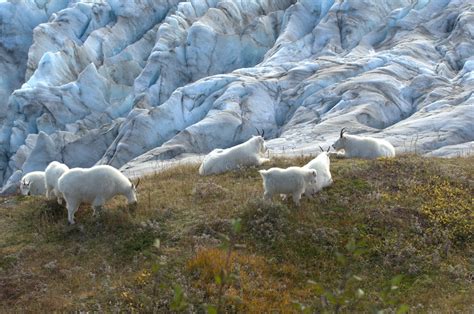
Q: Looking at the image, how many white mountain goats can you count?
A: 7